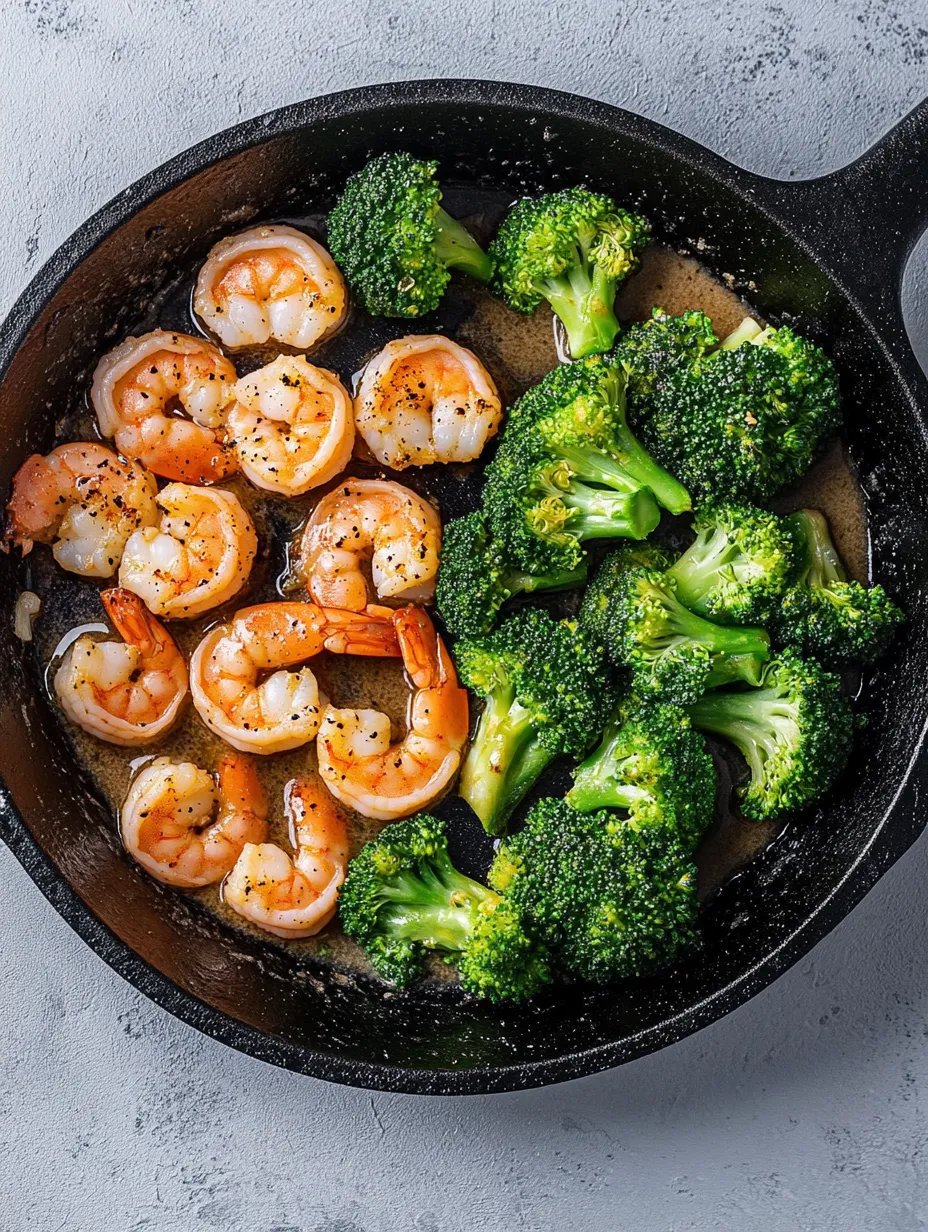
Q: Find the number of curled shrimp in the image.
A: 12